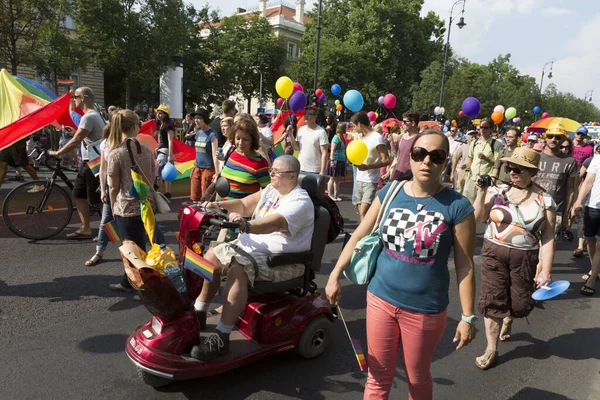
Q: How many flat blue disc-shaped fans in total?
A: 1